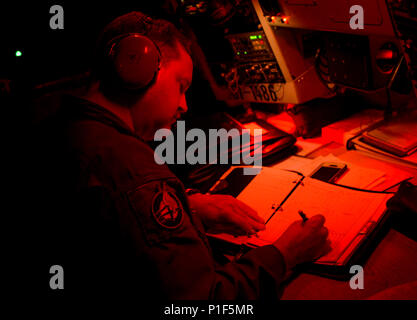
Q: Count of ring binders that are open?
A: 1